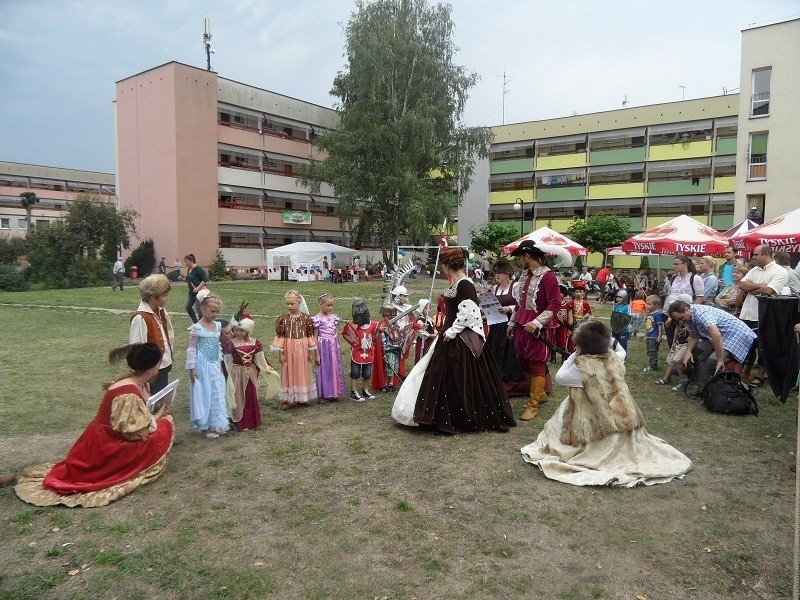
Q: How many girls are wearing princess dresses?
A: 4